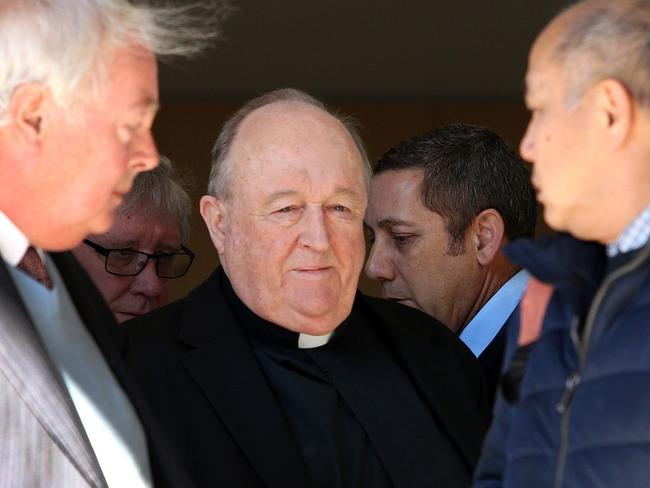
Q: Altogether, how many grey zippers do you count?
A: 1